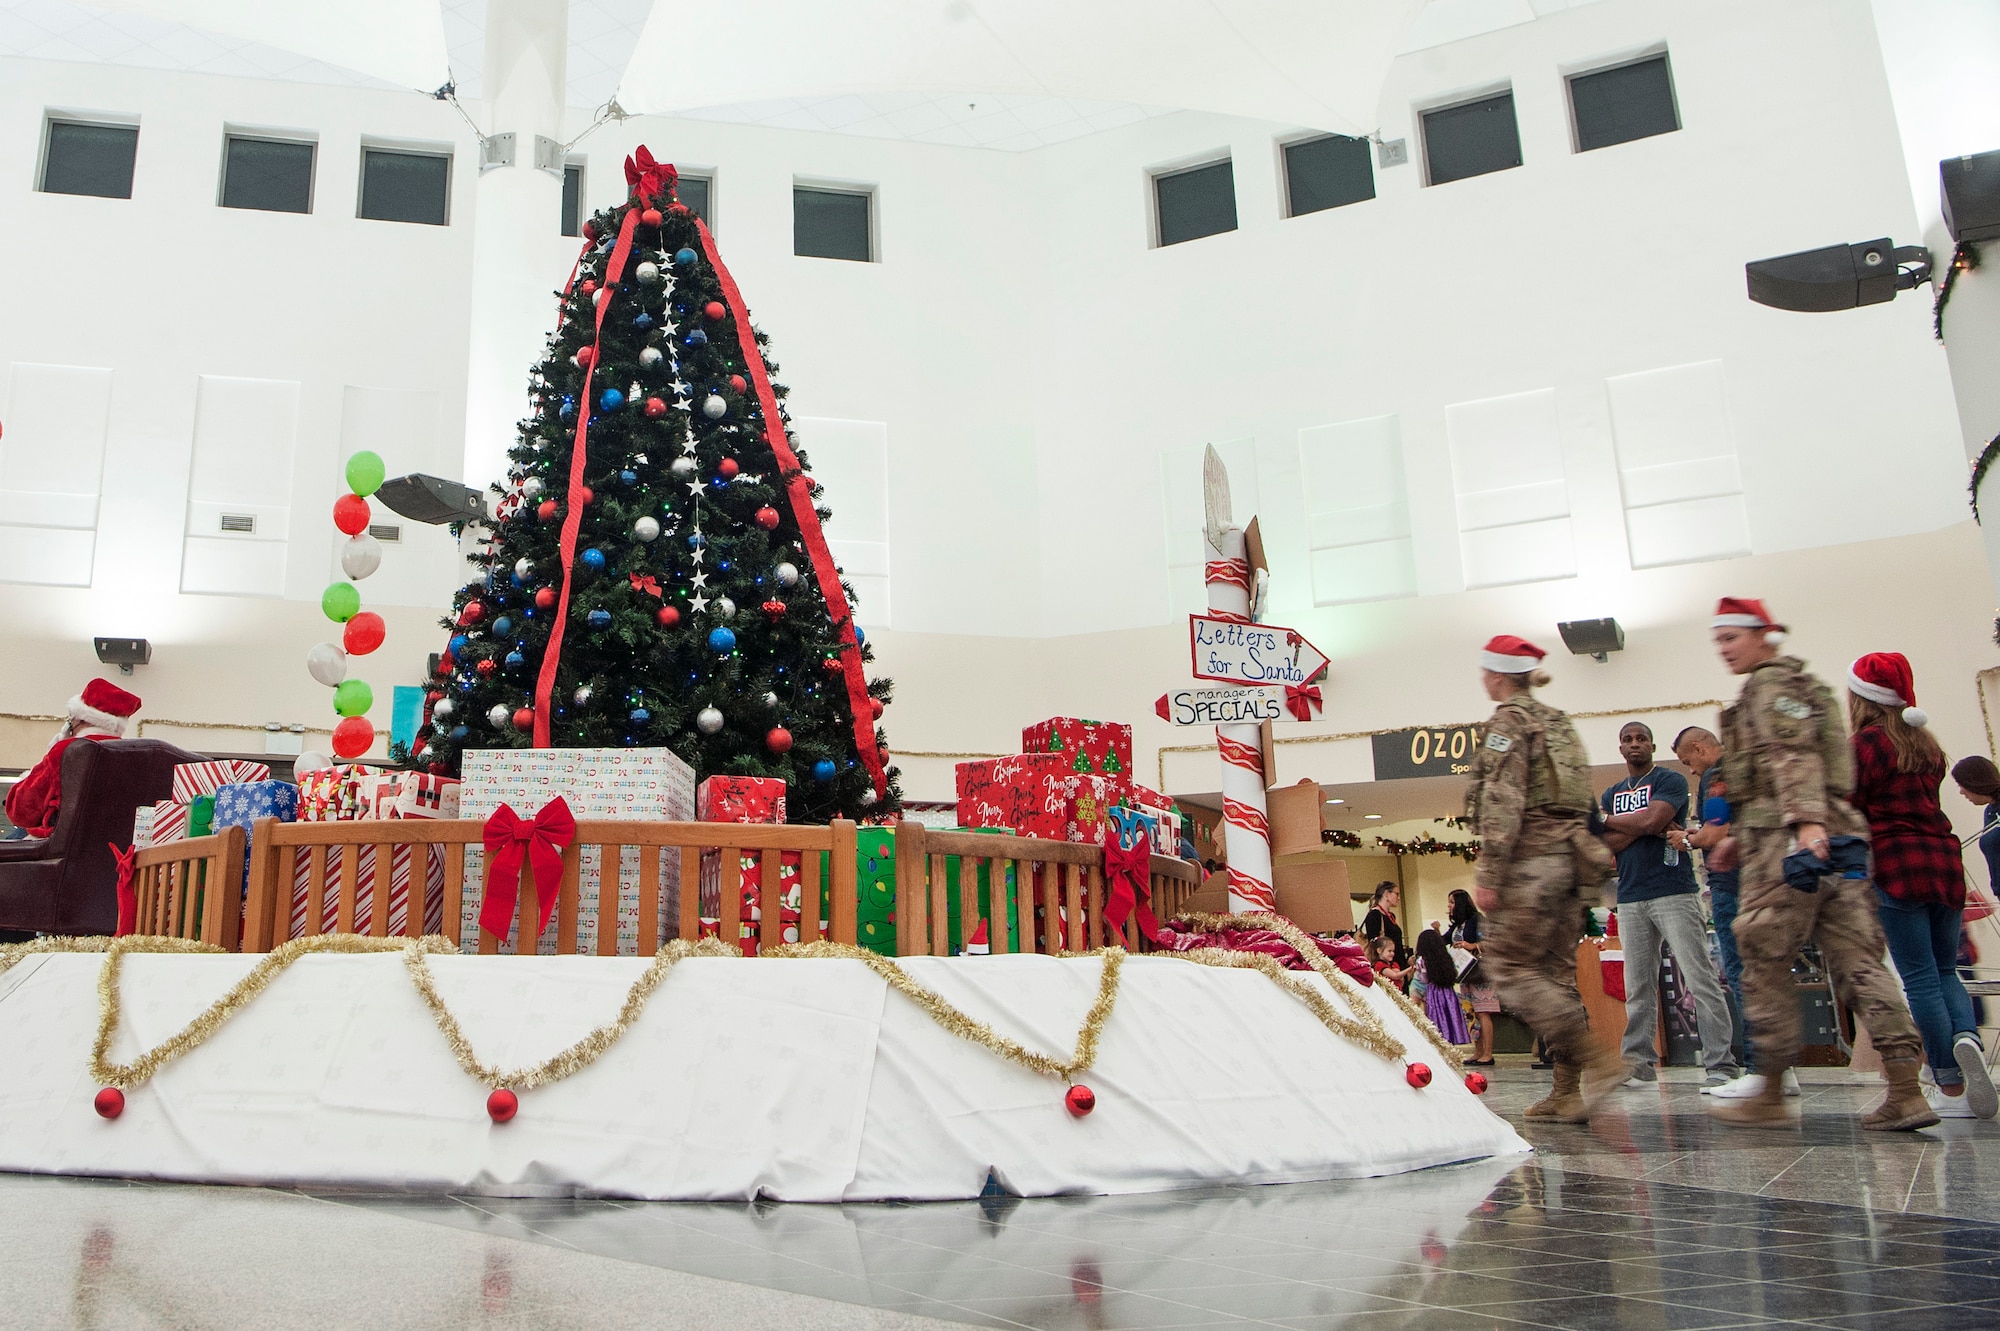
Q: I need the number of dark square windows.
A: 10